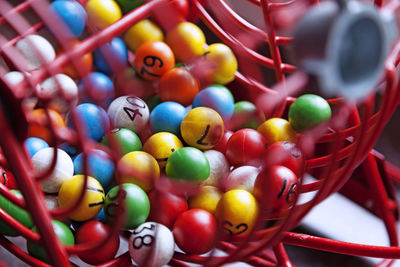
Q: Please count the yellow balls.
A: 11